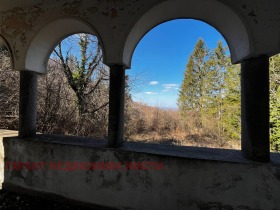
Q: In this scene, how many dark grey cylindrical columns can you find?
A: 3